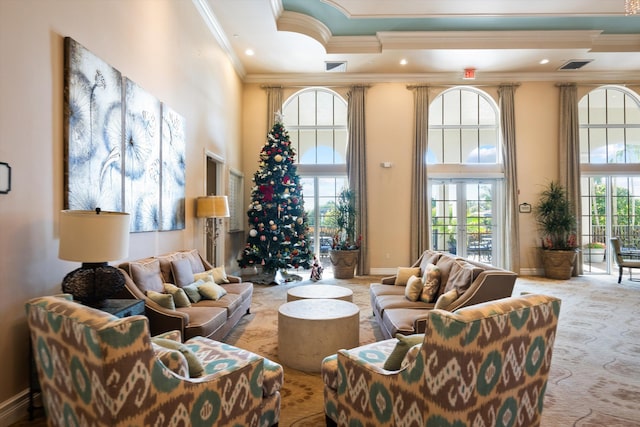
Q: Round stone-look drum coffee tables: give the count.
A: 2